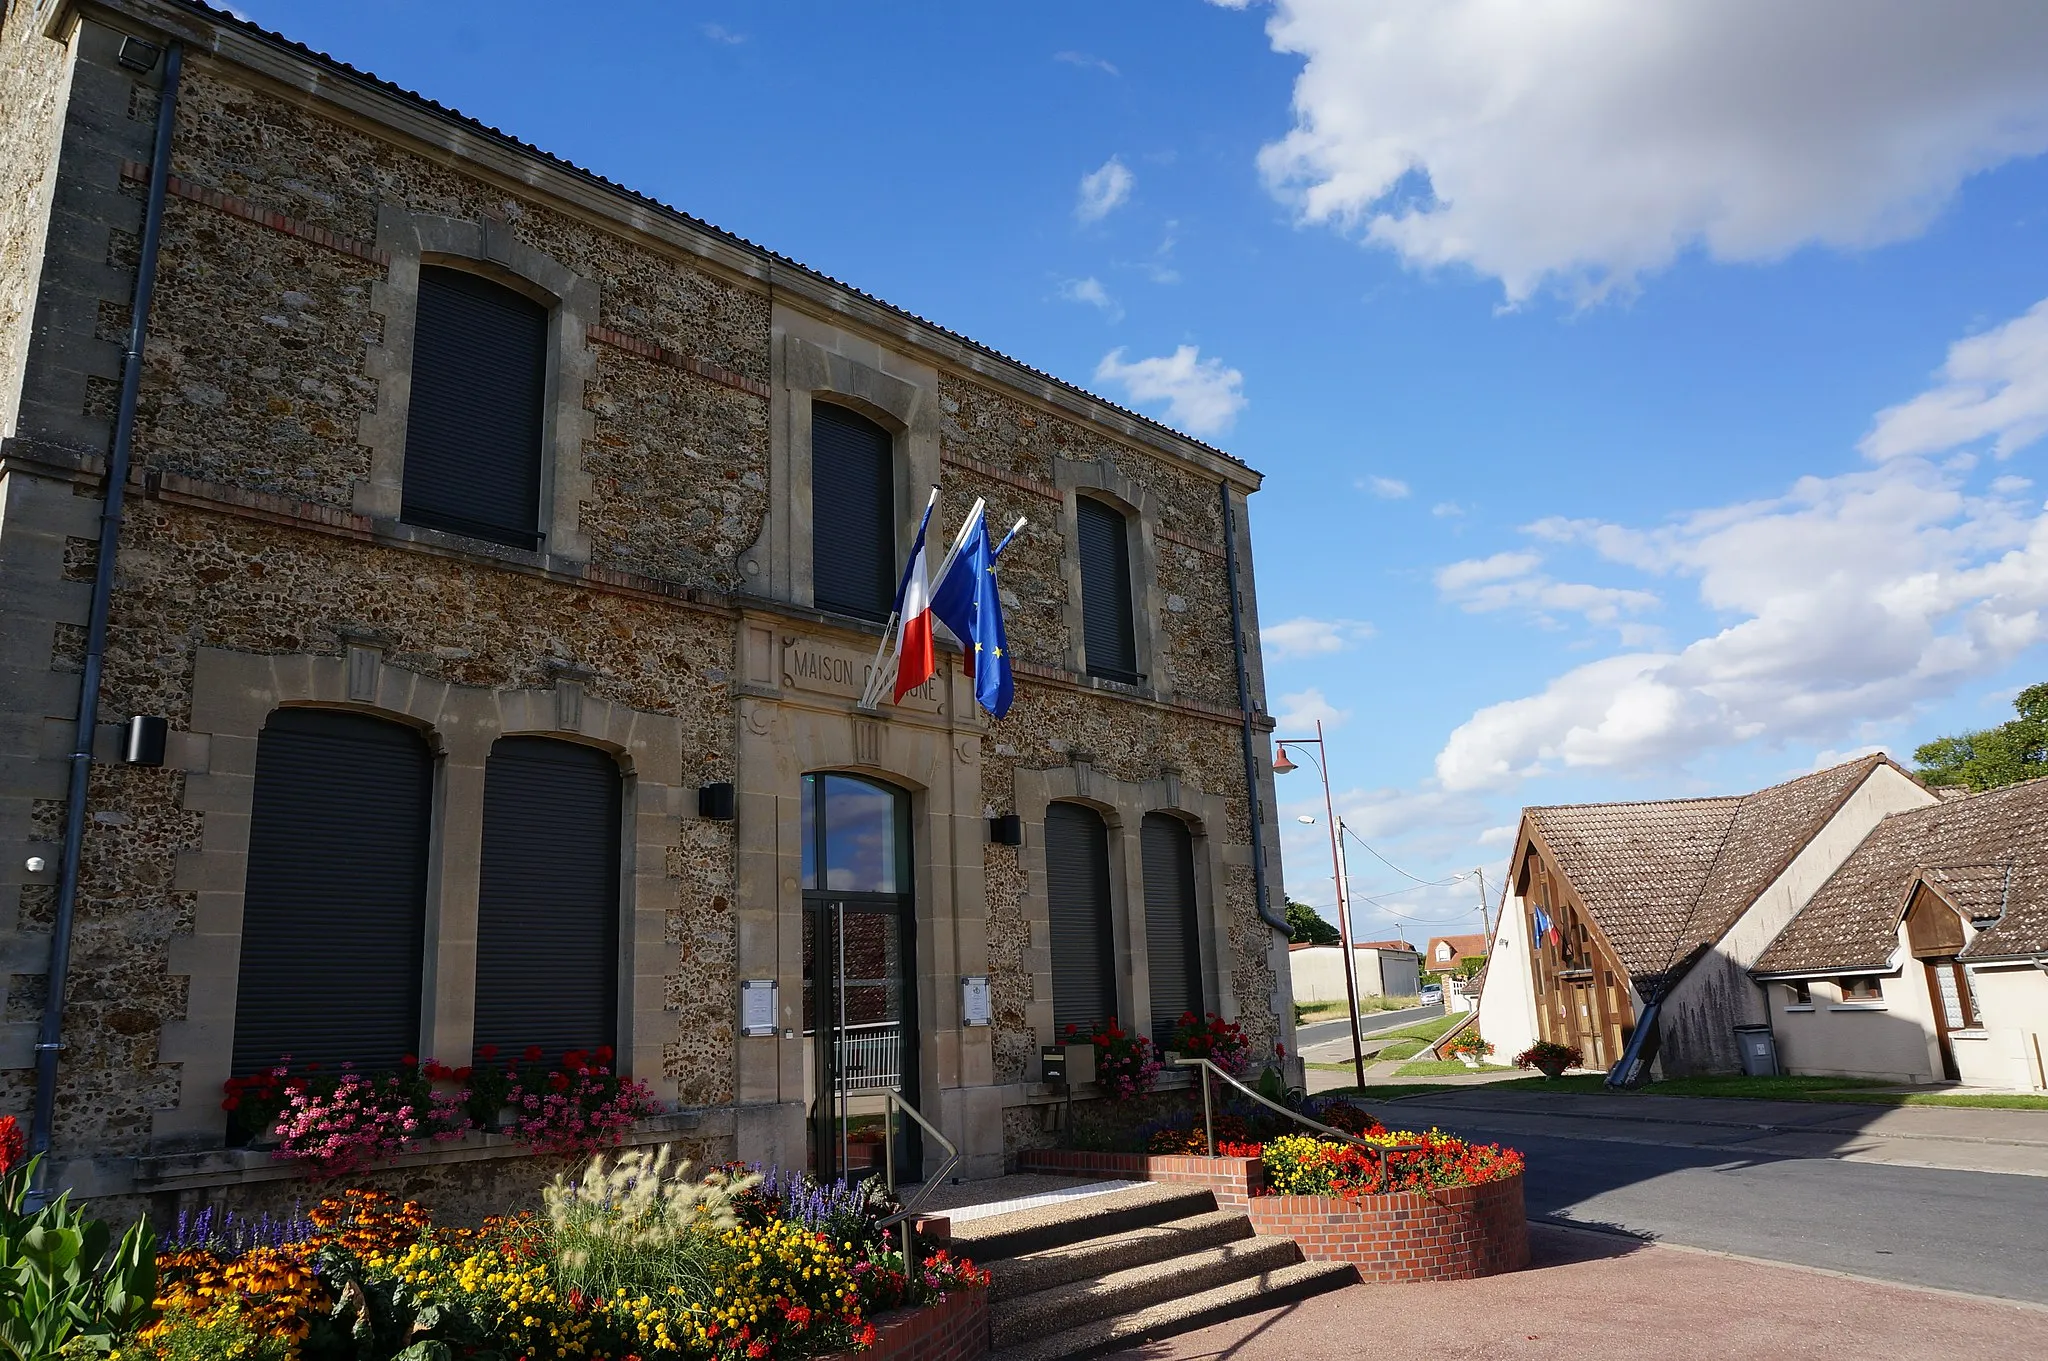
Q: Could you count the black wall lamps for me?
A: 3